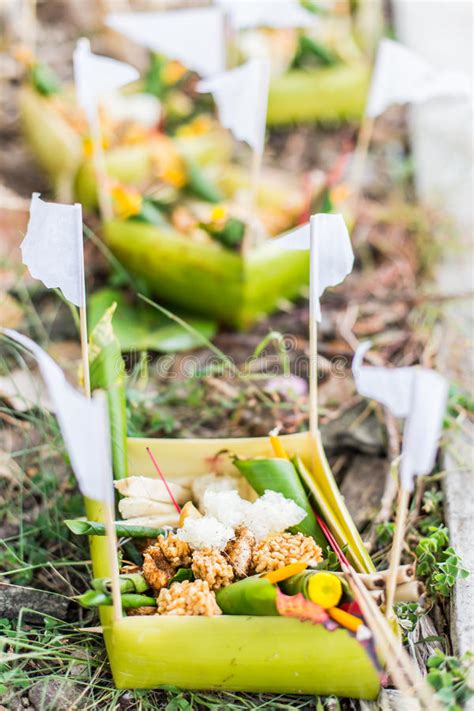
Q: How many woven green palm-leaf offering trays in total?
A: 4